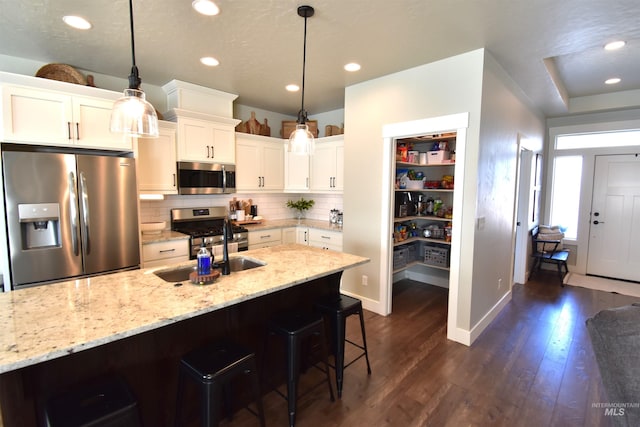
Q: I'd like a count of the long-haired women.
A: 0